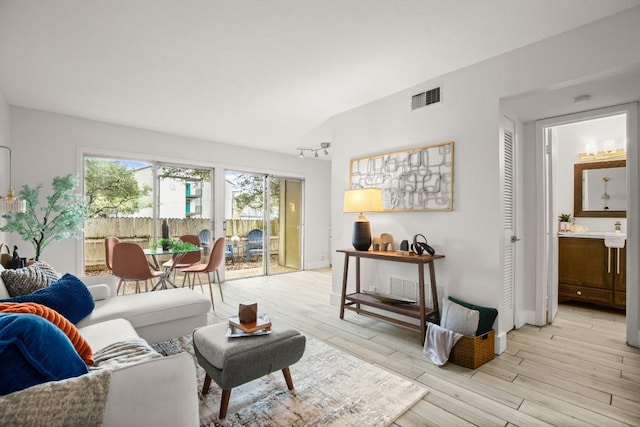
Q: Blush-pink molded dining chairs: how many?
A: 4